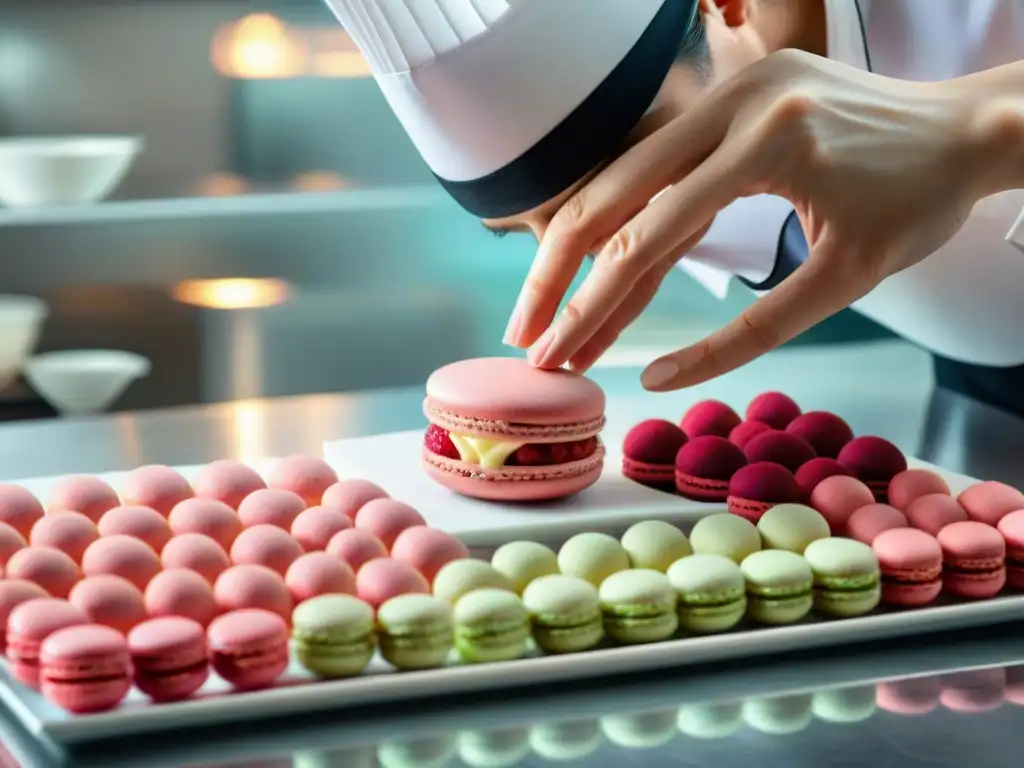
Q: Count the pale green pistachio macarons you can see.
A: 14